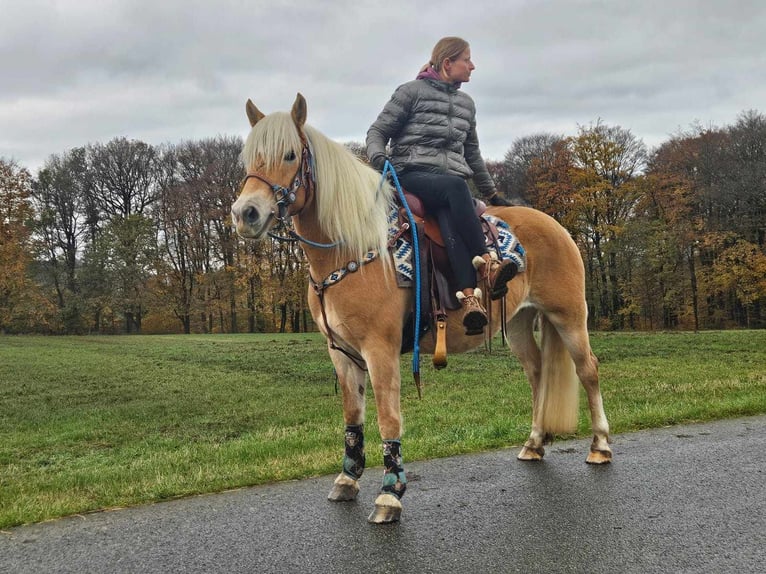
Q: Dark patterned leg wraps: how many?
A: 2